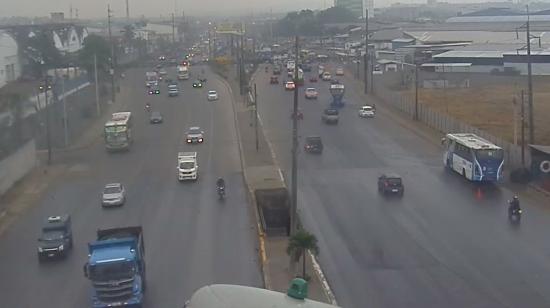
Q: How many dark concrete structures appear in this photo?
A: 1